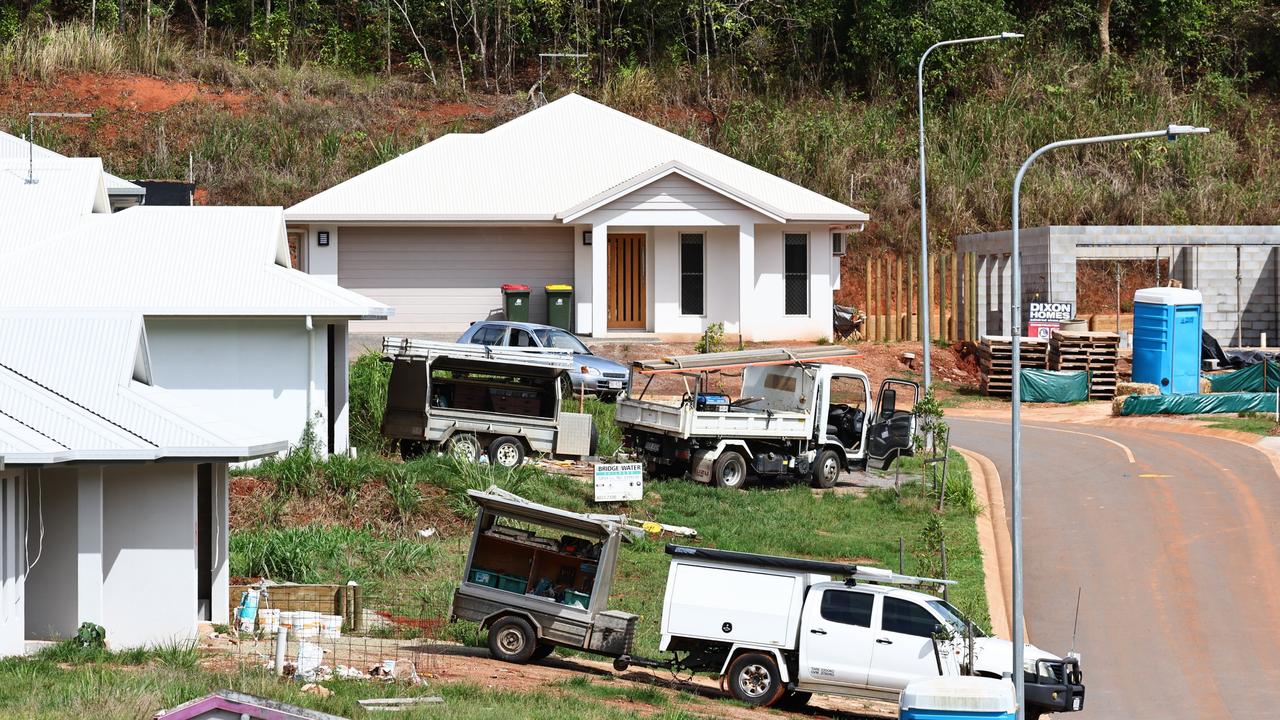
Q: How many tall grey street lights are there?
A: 2